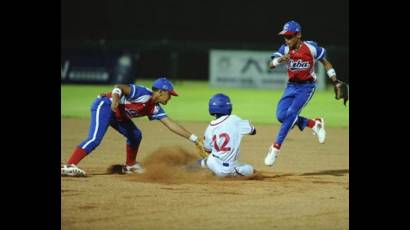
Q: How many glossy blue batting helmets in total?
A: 1